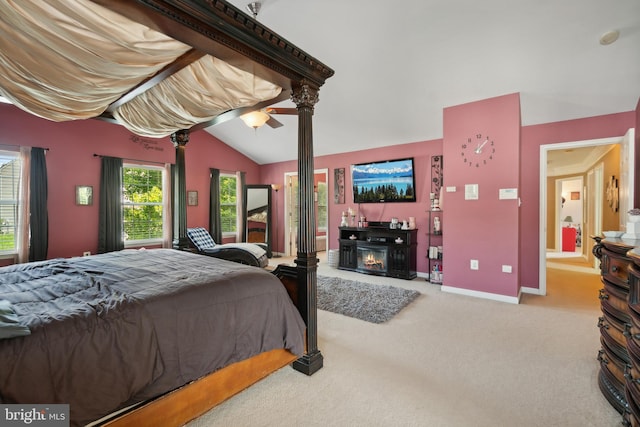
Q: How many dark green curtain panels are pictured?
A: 5